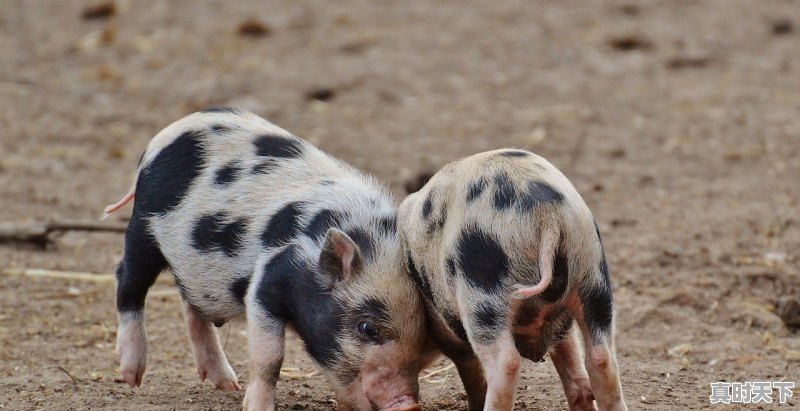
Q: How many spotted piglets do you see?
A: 2